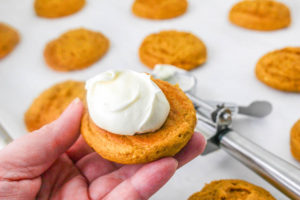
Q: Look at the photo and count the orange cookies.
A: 11